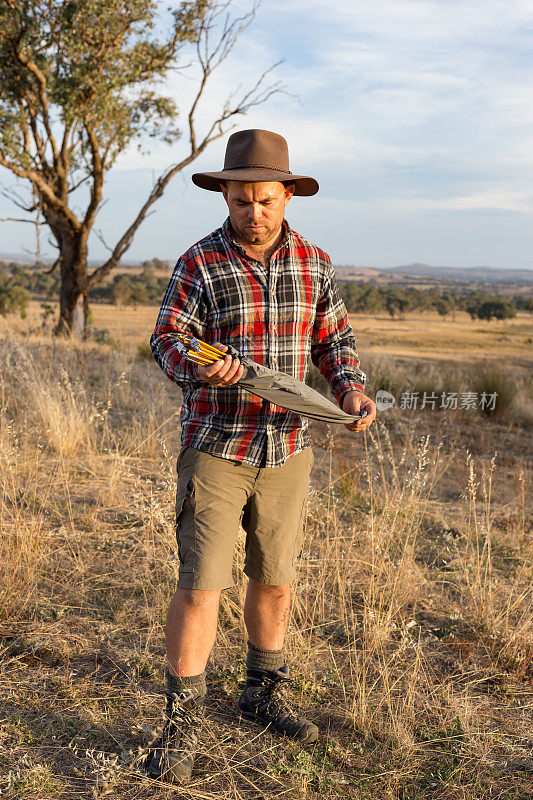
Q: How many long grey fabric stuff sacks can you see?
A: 1